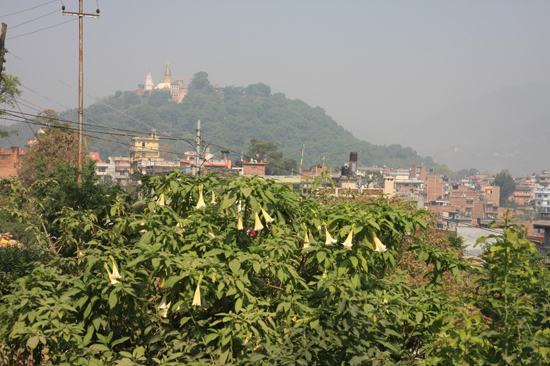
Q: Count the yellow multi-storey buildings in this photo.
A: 1